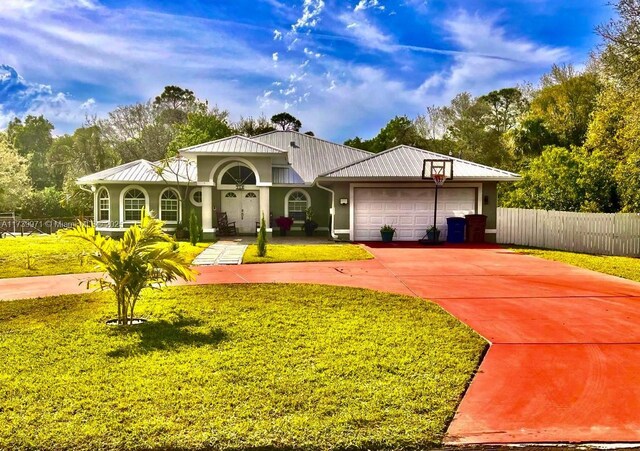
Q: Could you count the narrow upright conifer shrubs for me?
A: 2